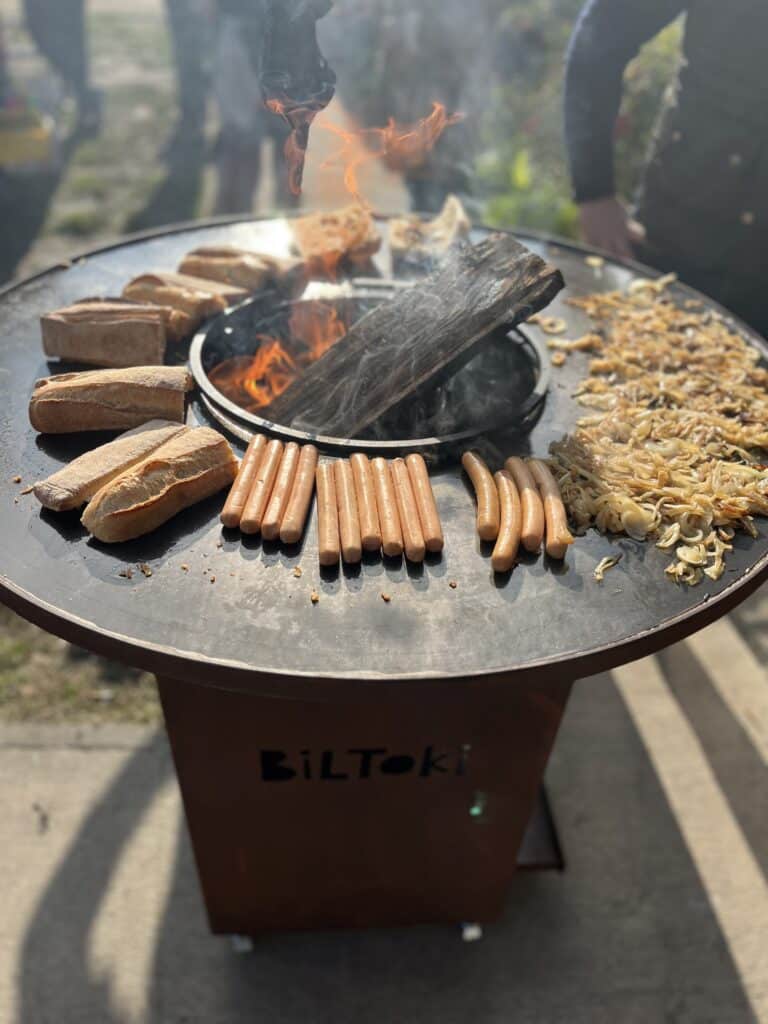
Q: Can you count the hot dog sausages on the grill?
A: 14